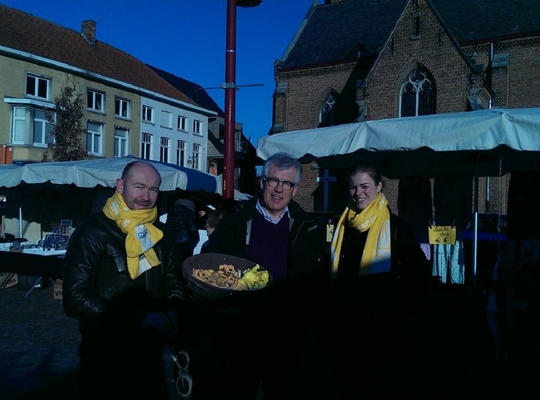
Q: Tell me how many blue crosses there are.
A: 1